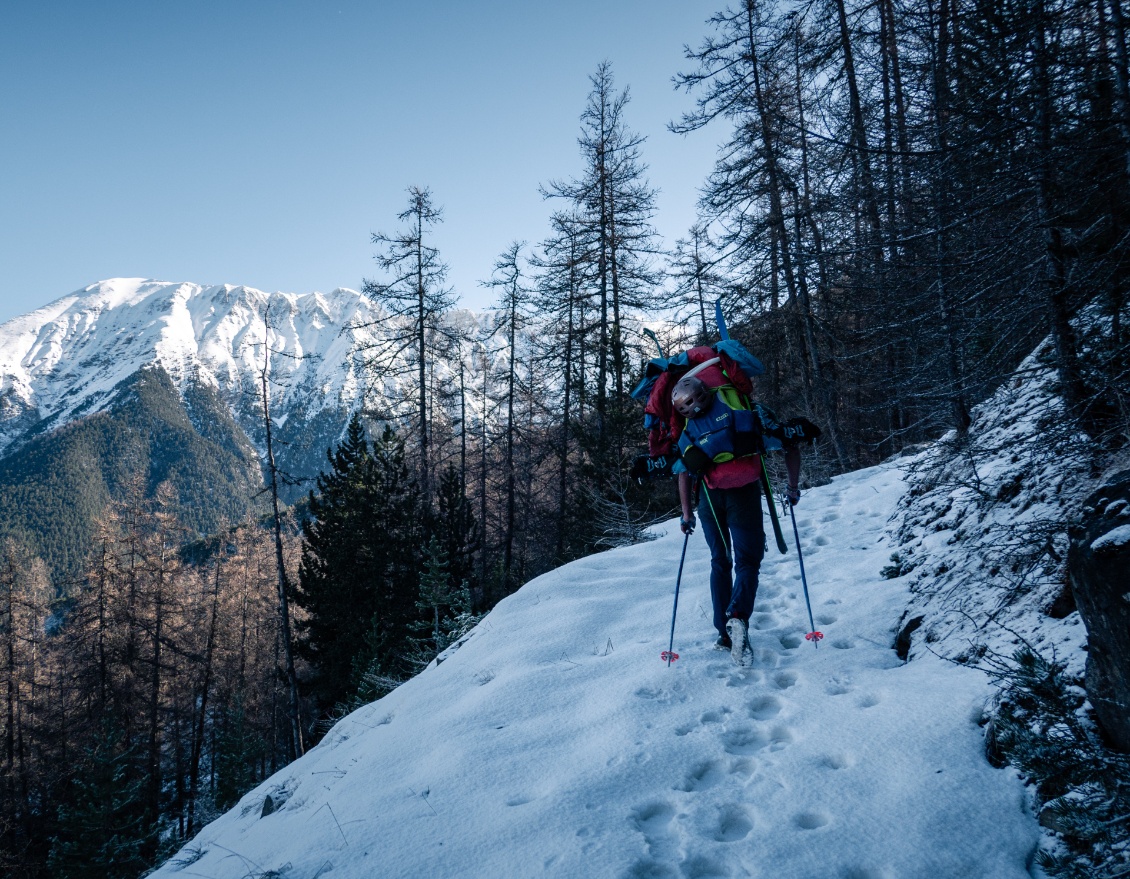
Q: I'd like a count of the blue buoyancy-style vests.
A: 1